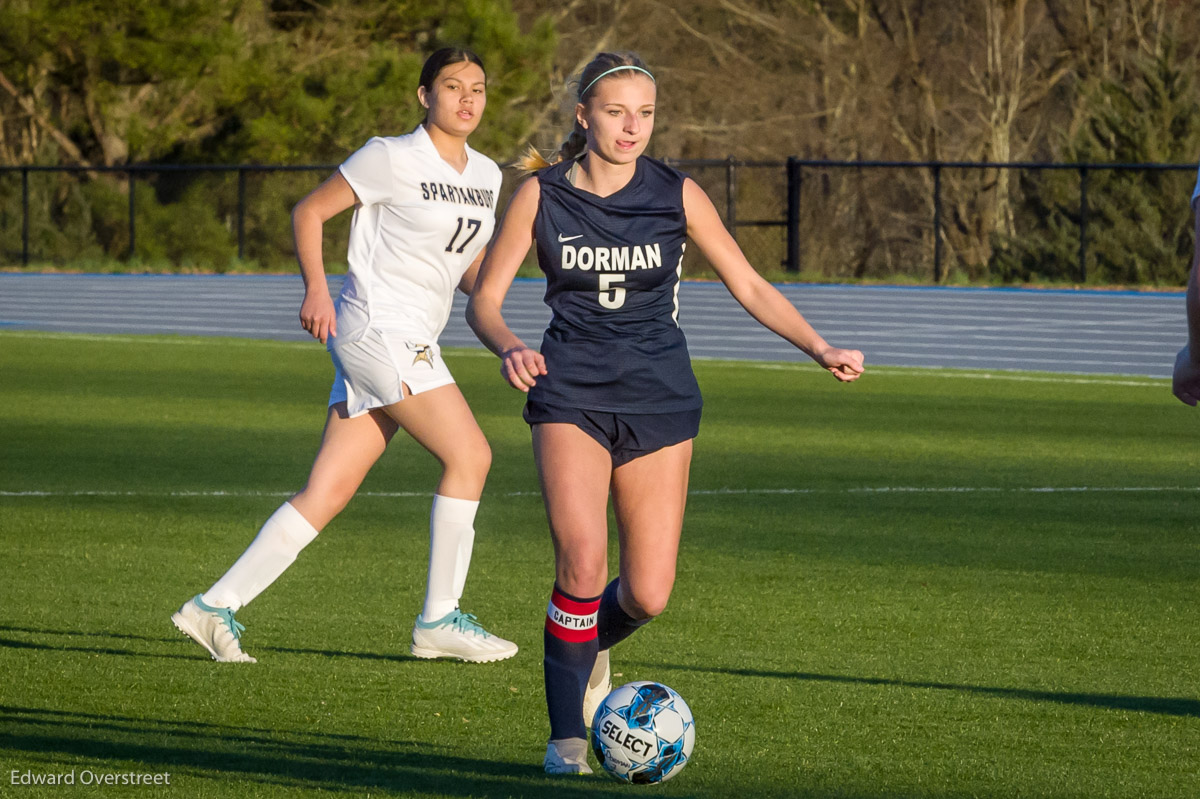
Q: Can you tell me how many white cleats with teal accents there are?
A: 2